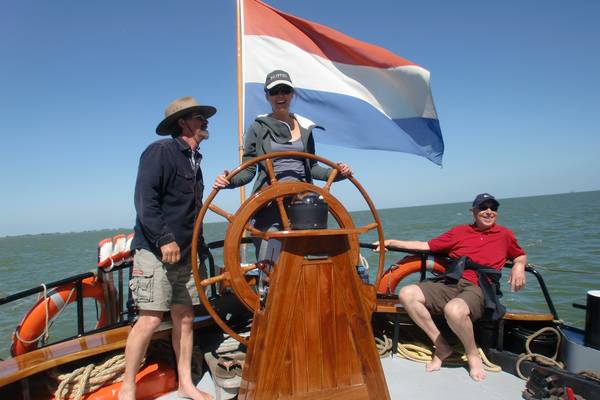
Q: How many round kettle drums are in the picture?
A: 0